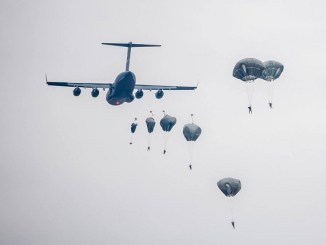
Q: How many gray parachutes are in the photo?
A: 7